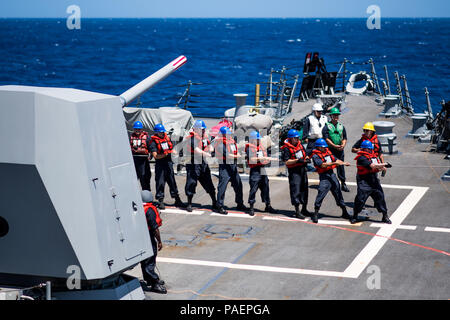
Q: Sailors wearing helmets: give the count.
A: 12